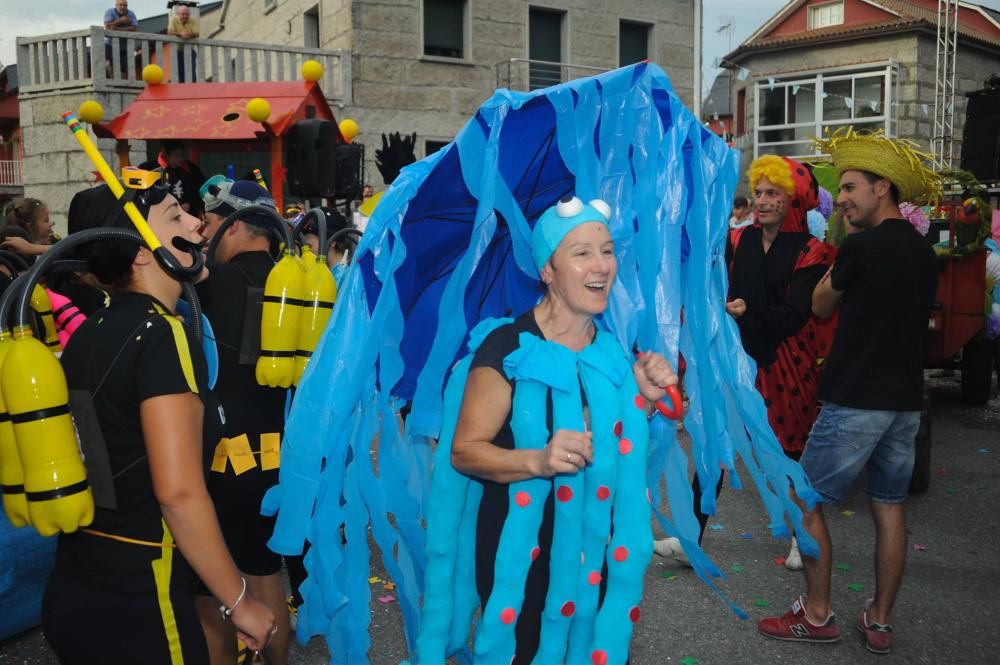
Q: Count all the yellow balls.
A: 5